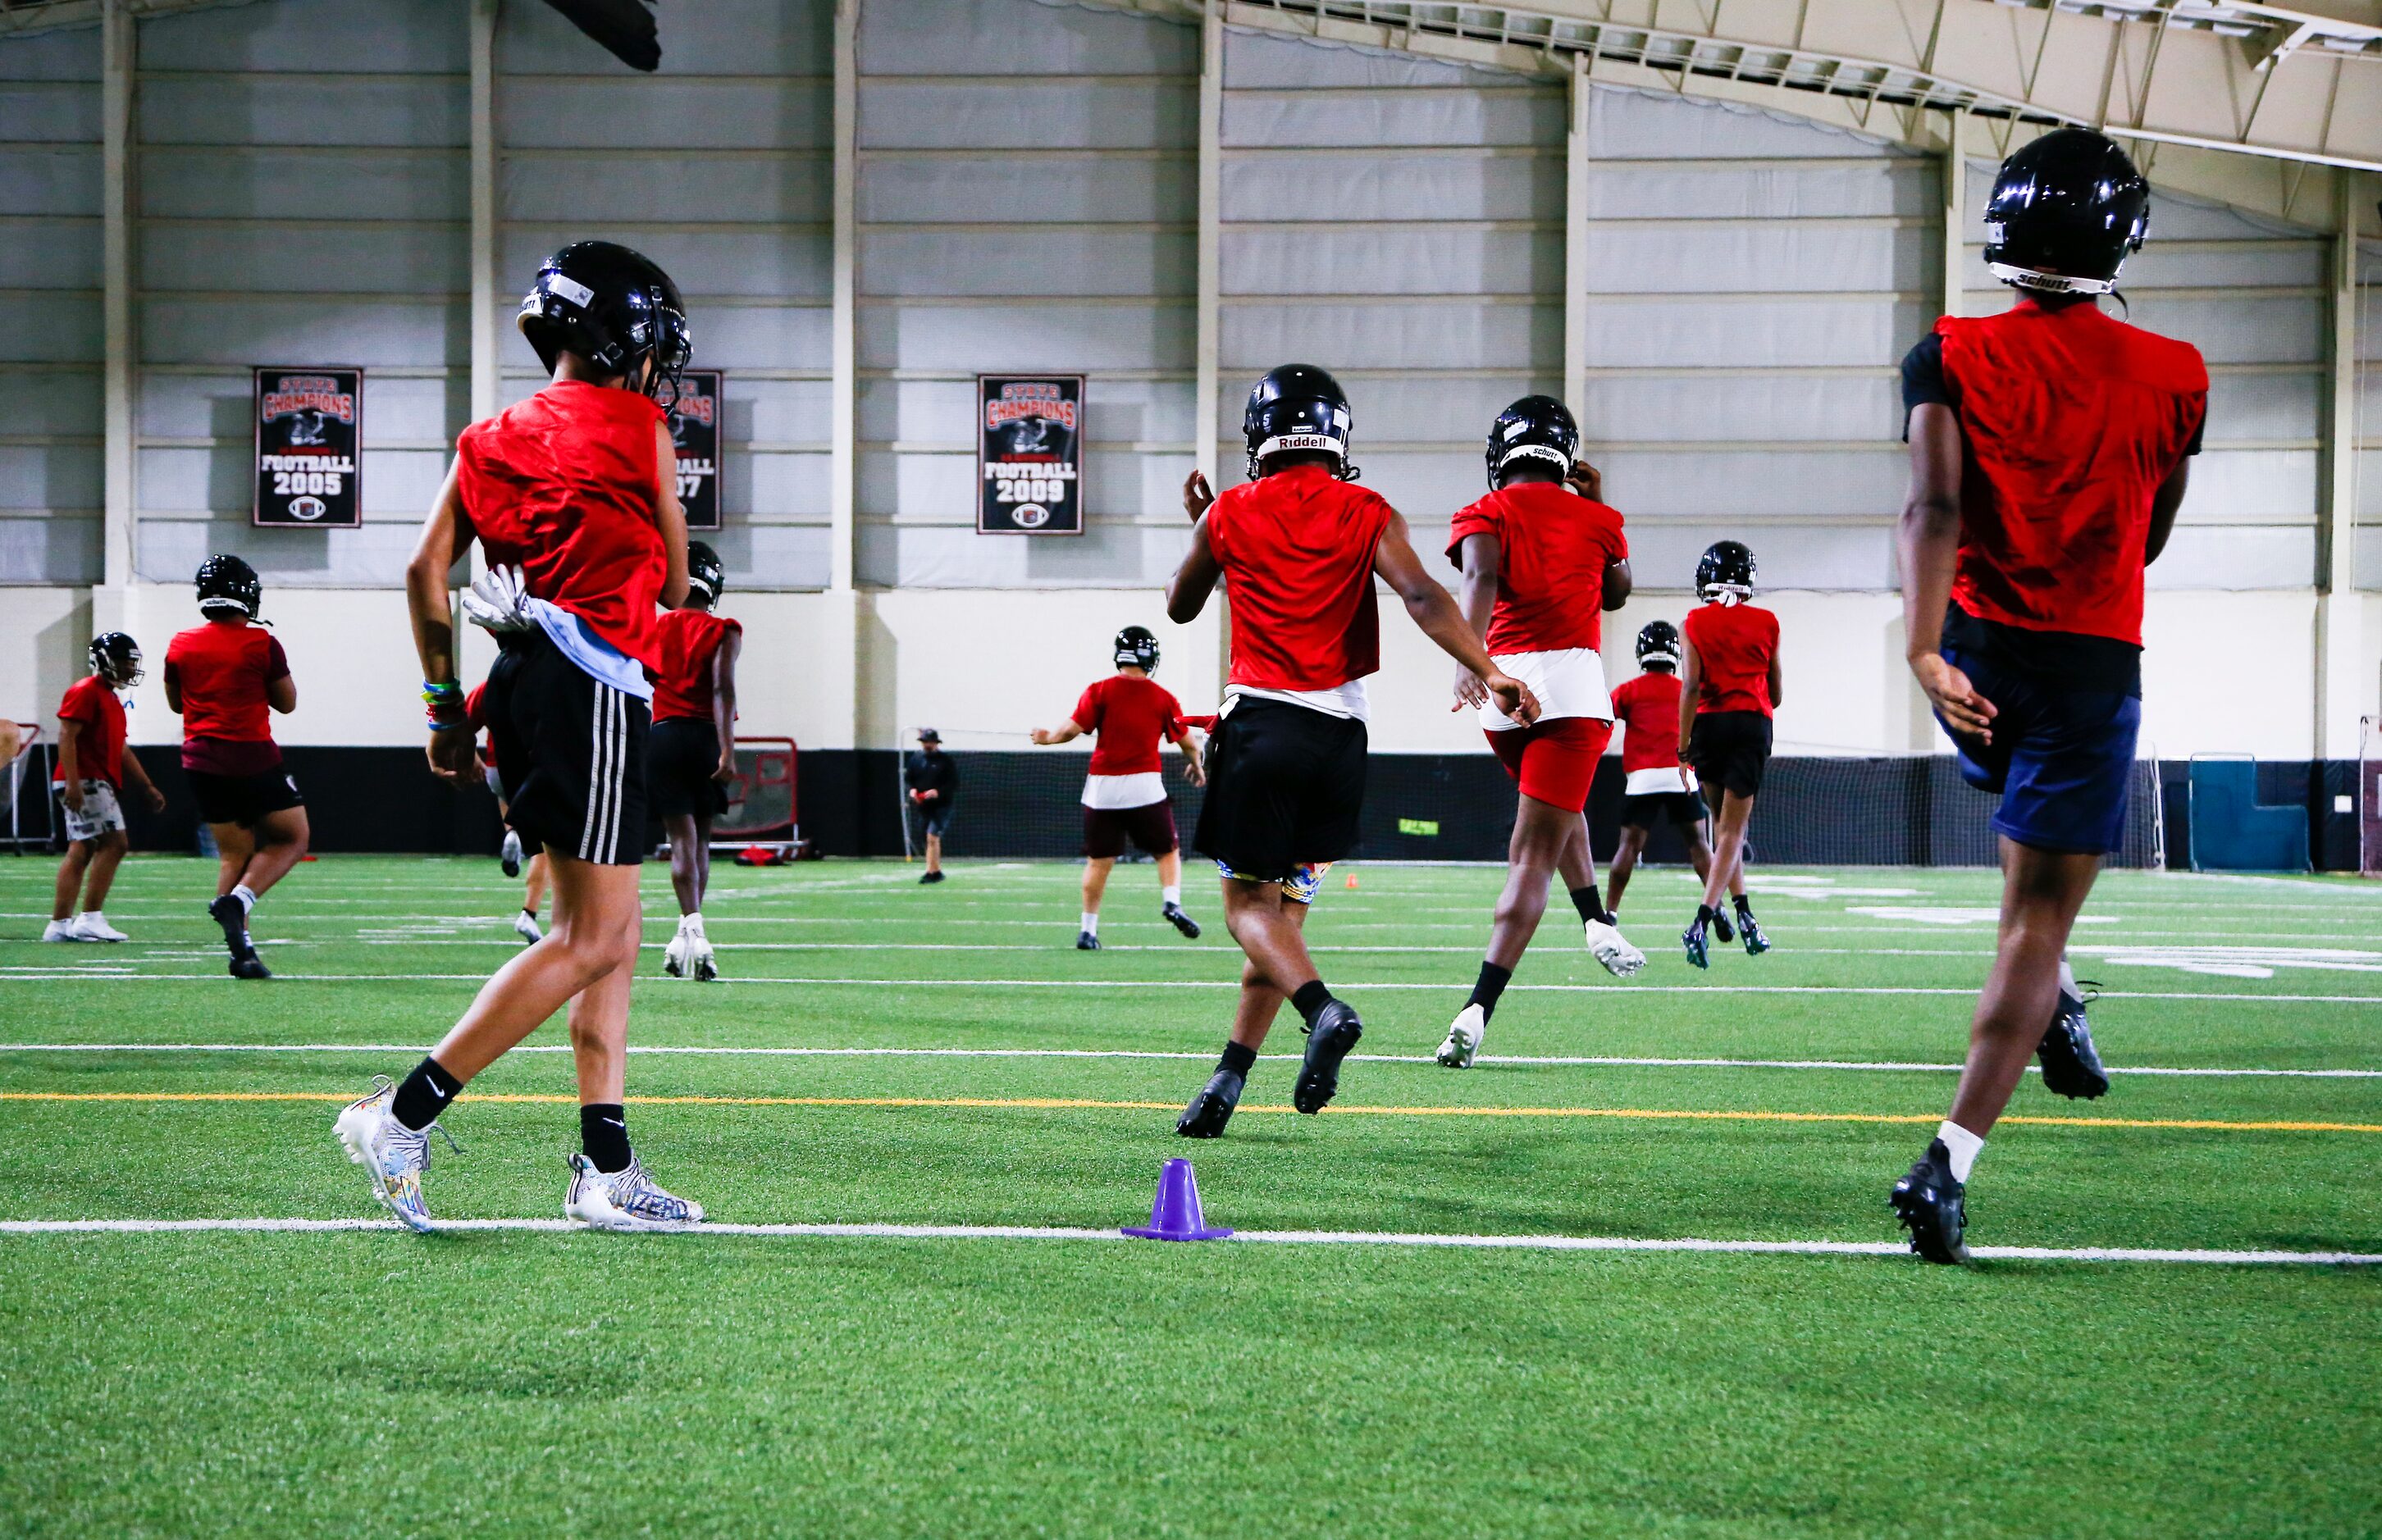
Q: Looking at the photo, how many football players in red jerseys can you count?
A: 11